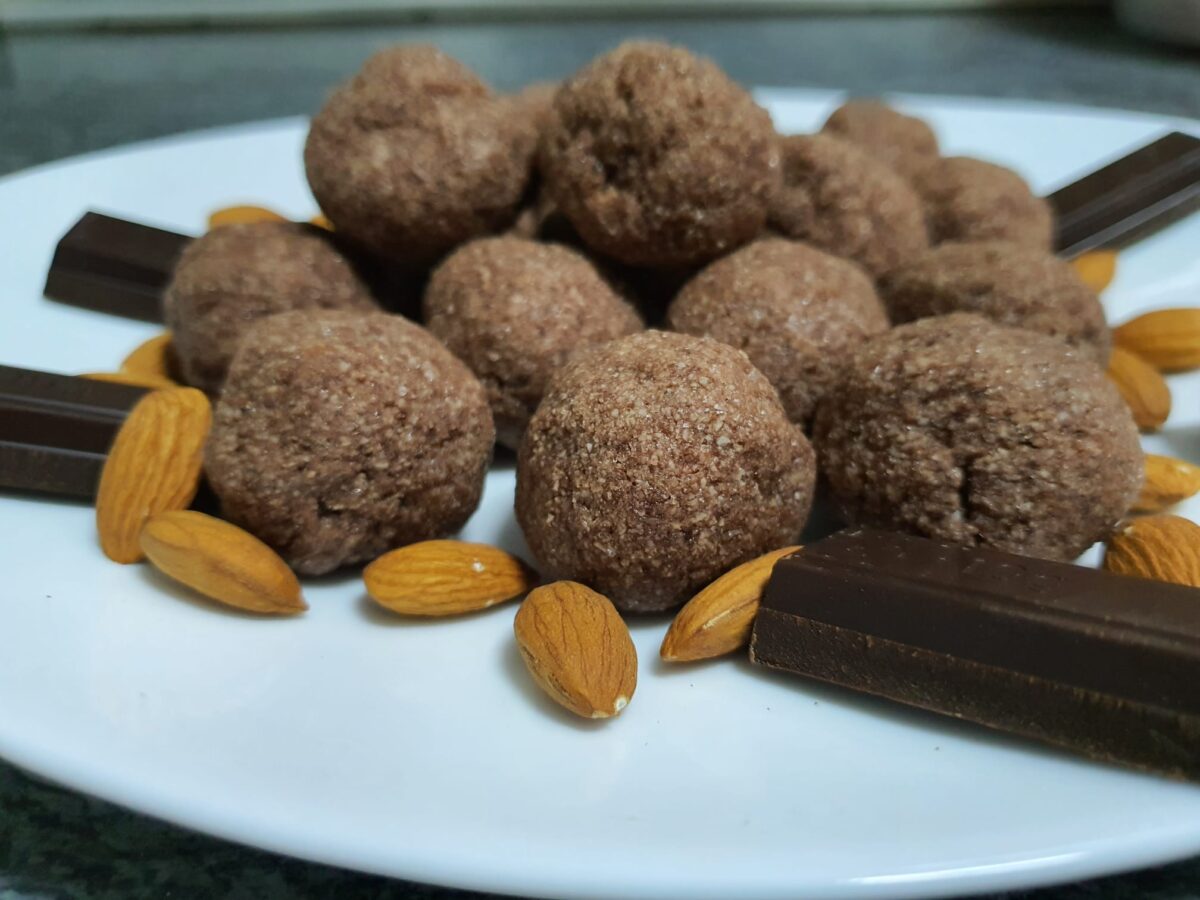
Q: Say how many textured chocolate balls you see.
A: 13